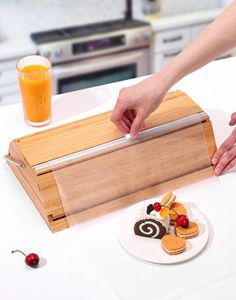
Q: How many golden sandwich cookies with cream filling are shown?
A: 4